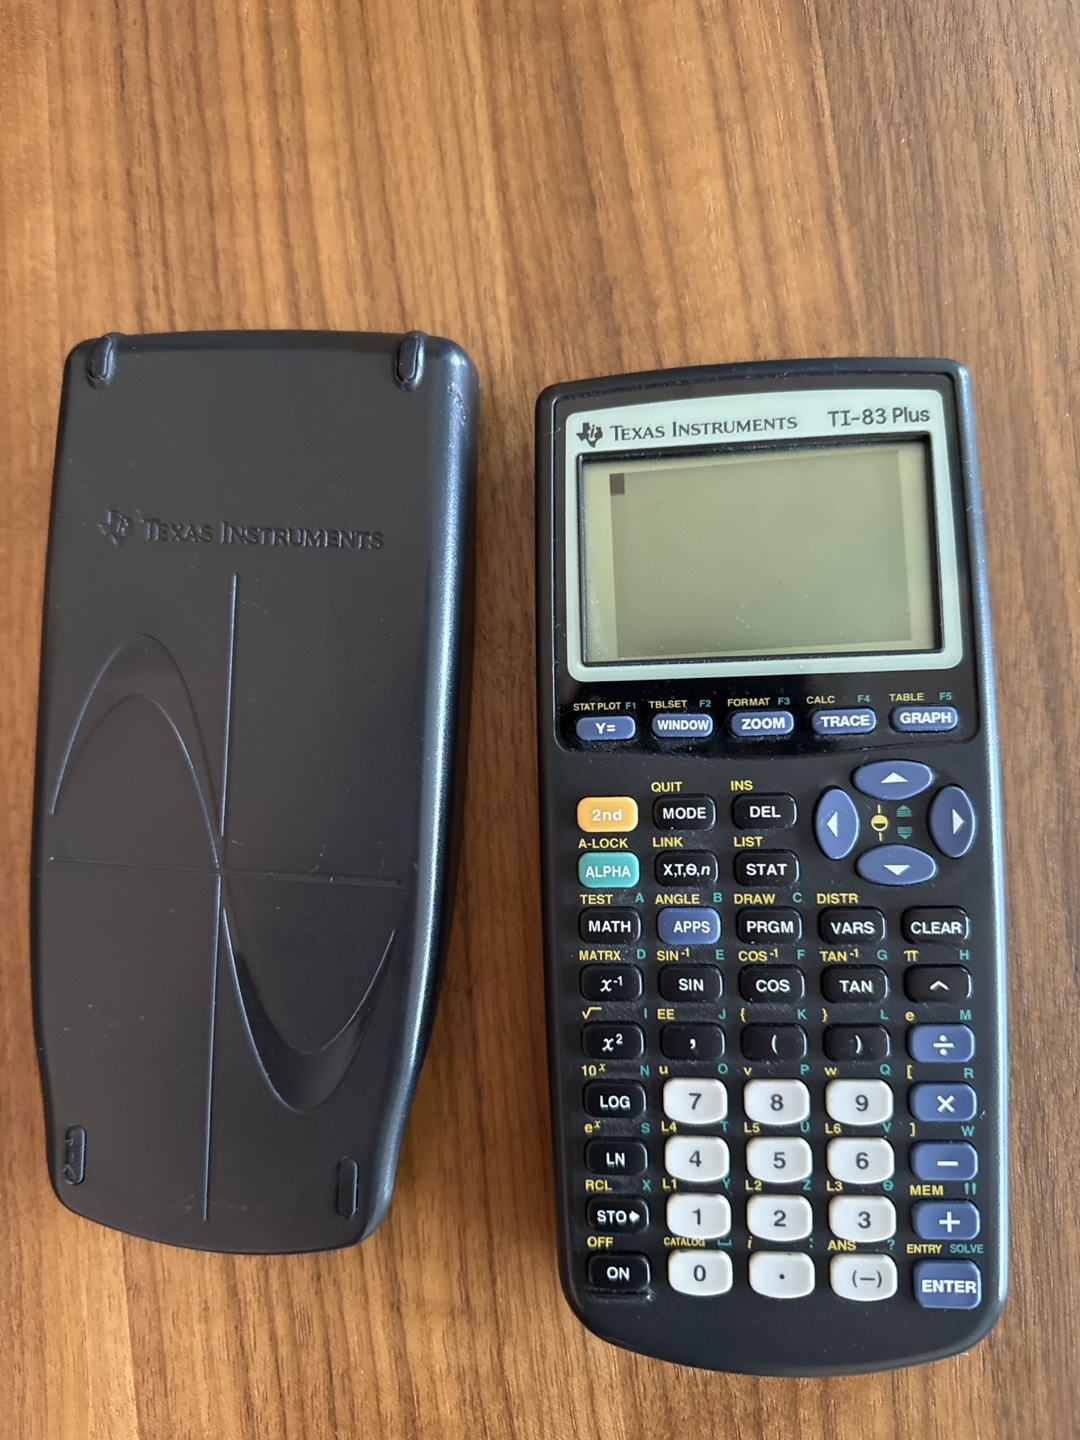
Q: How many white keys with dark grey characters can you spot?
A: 12